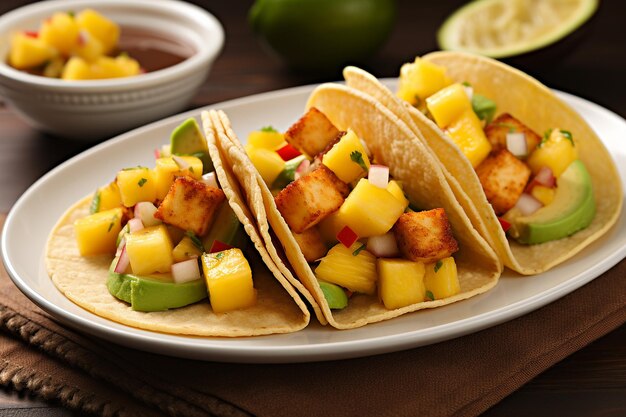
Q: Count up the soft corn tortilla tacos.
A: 3